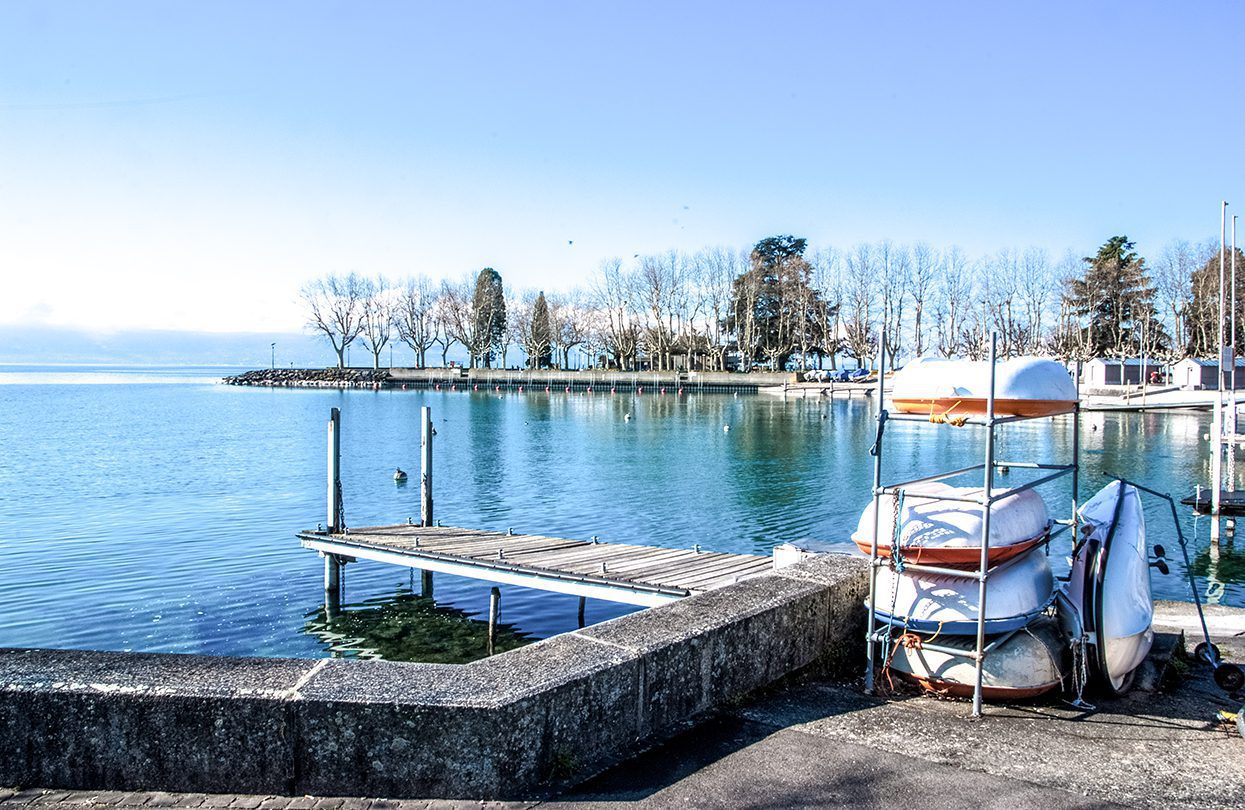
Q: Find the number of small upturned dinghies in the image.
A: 4